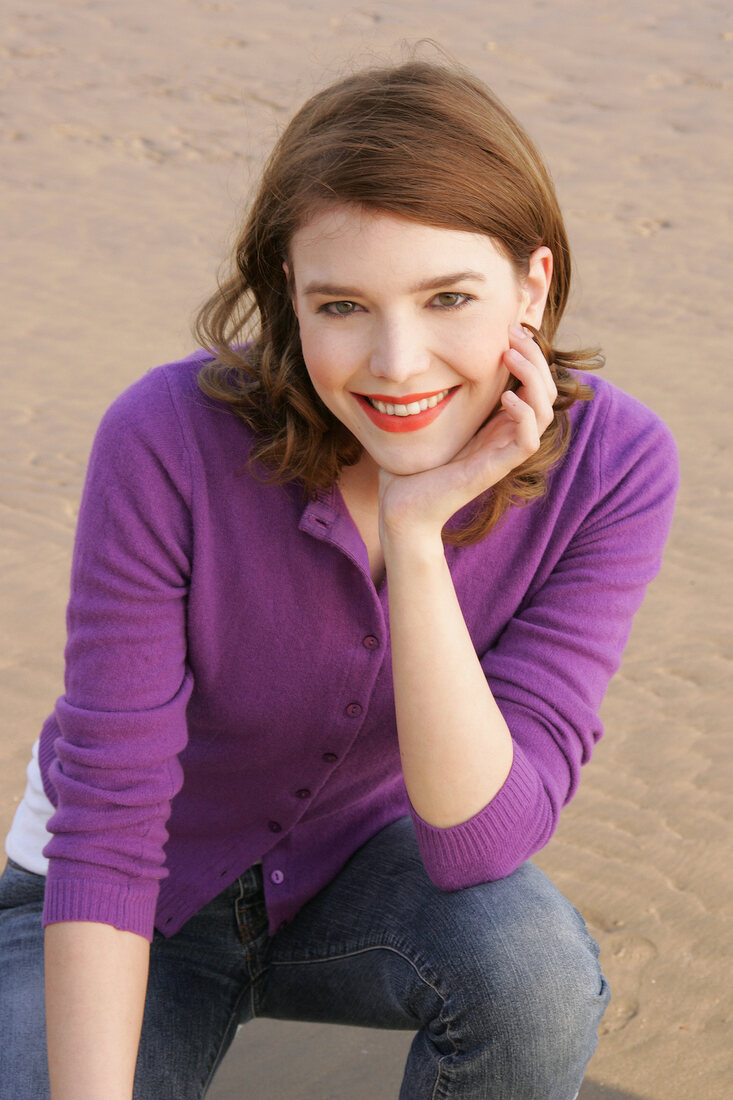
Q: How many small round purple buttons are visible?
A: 6